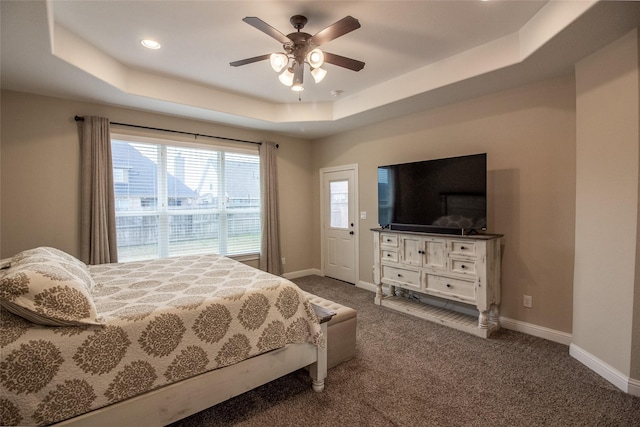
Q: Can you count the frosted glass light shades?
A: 5